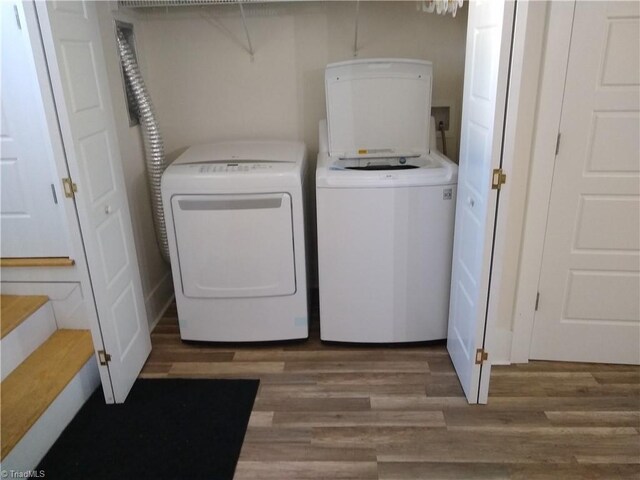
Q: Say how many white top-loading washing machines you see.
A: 1